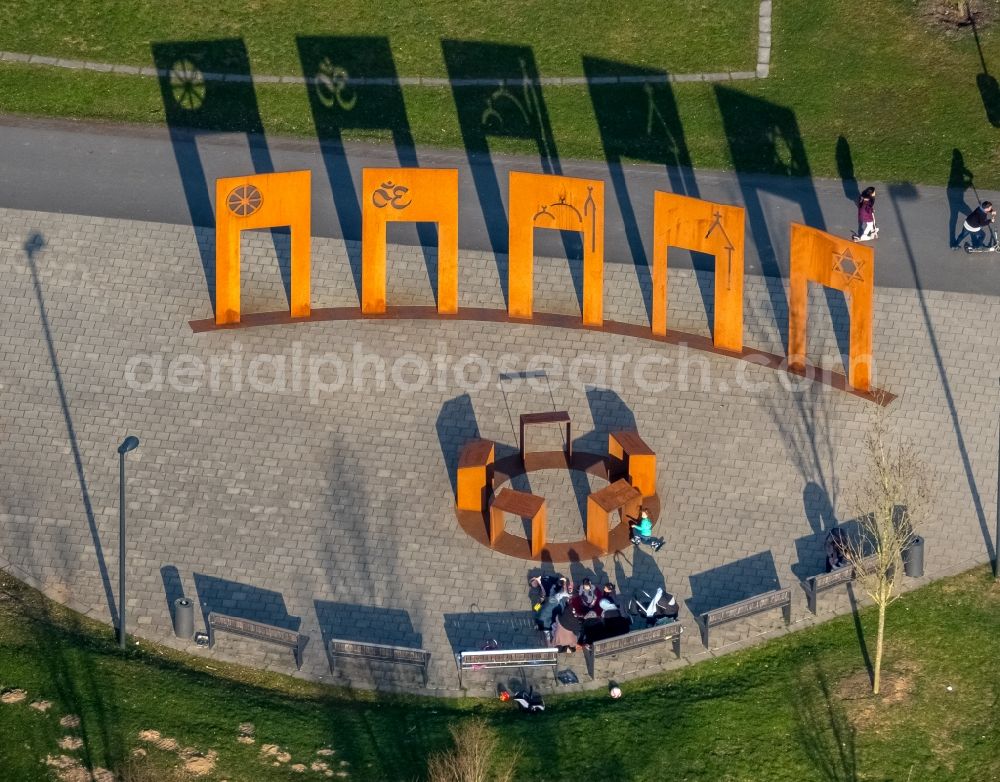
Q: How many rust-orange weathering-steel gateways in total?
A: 5